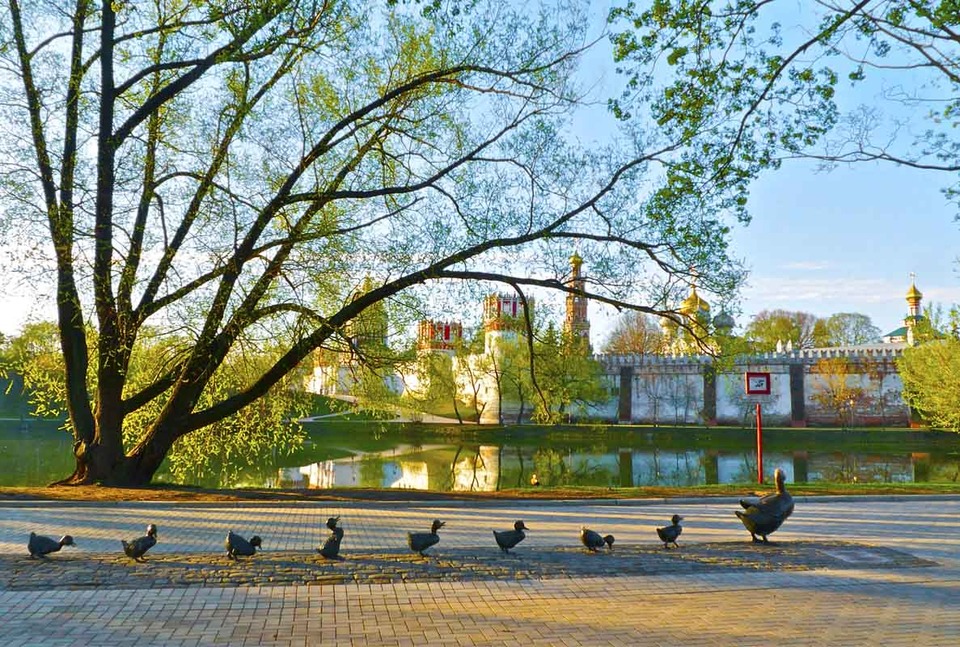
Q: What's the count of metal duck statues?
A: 9